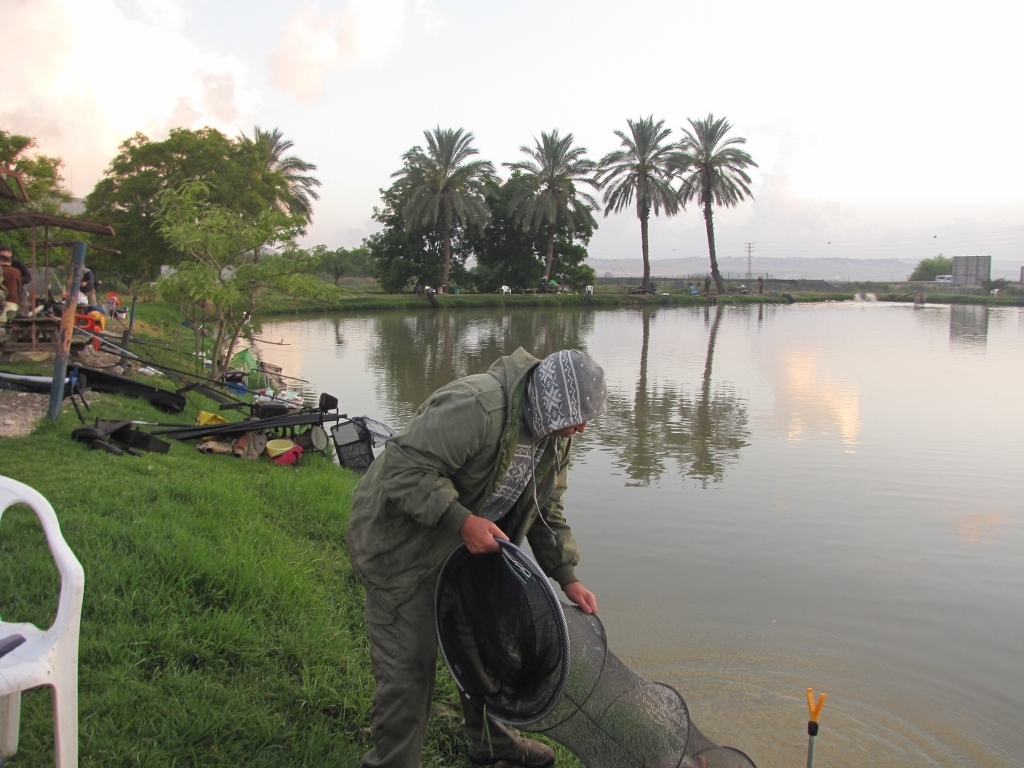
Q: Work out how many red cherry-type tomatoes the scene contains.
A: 0